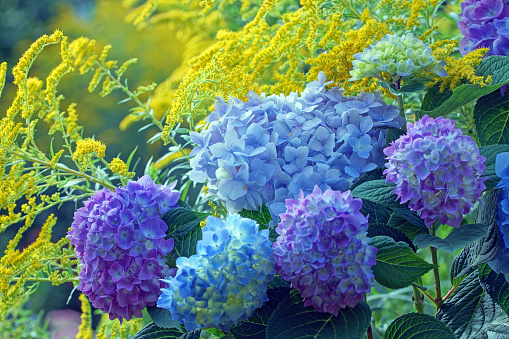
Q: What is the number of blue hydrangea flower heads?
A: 3